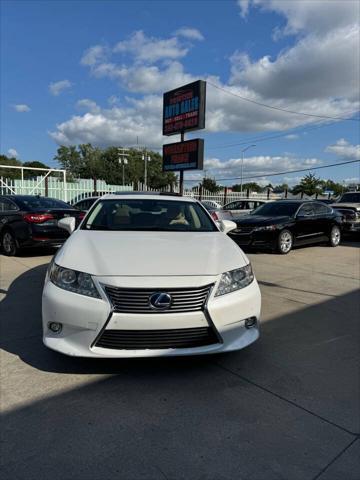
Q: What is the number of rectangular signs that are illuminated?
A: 2